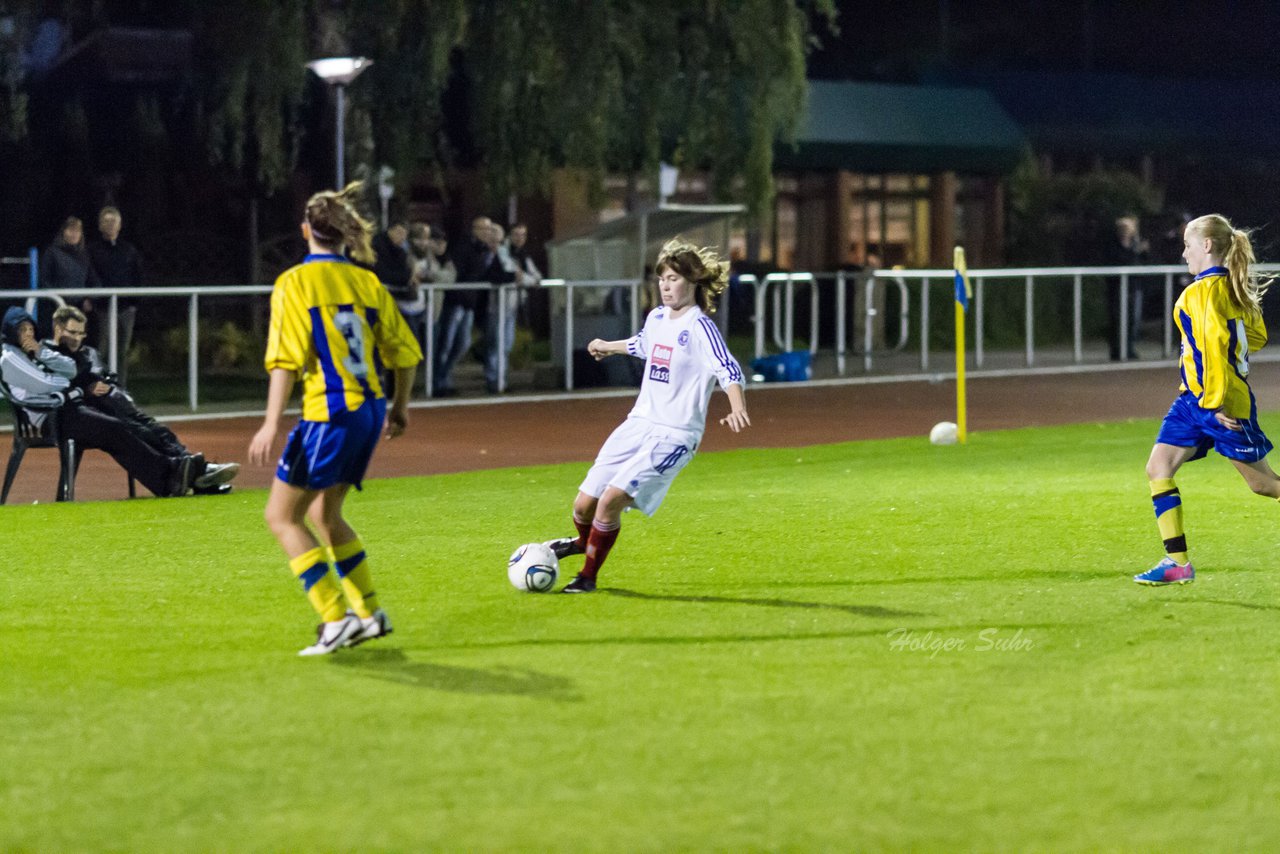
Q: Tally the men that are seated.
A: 2